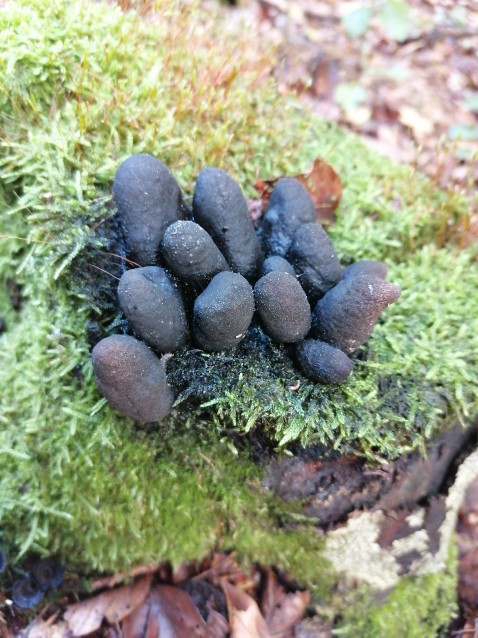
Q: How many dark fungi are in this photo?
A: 13